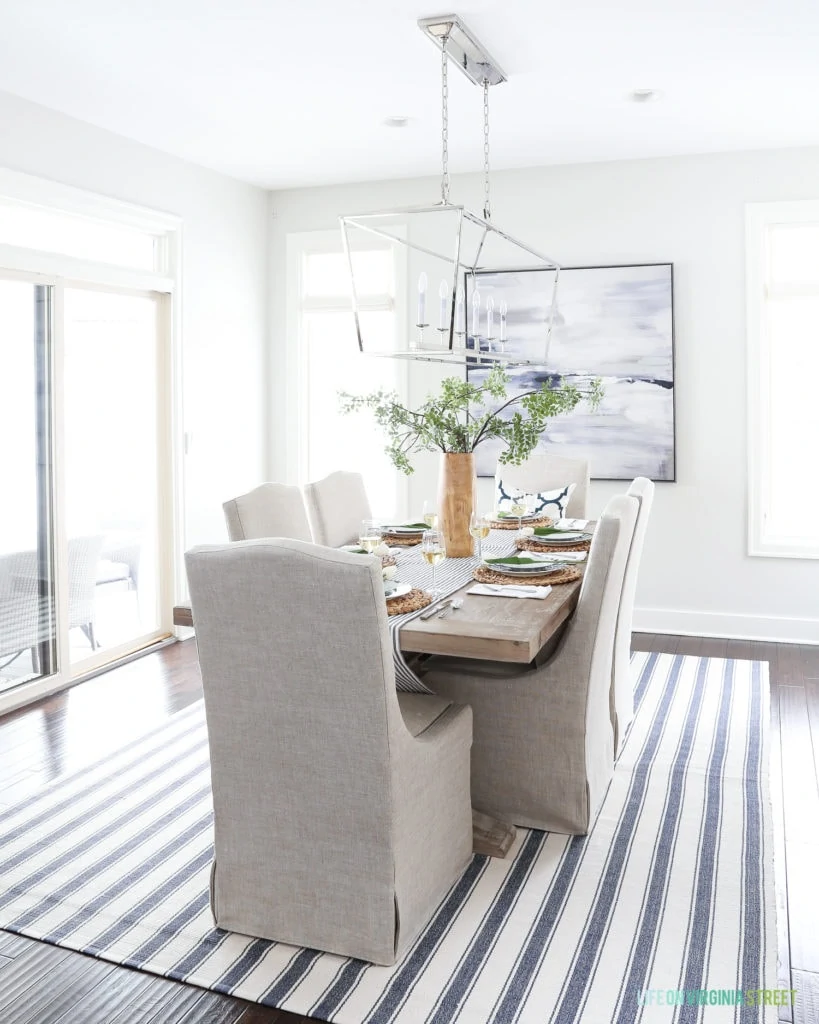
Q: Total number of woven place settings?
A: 6